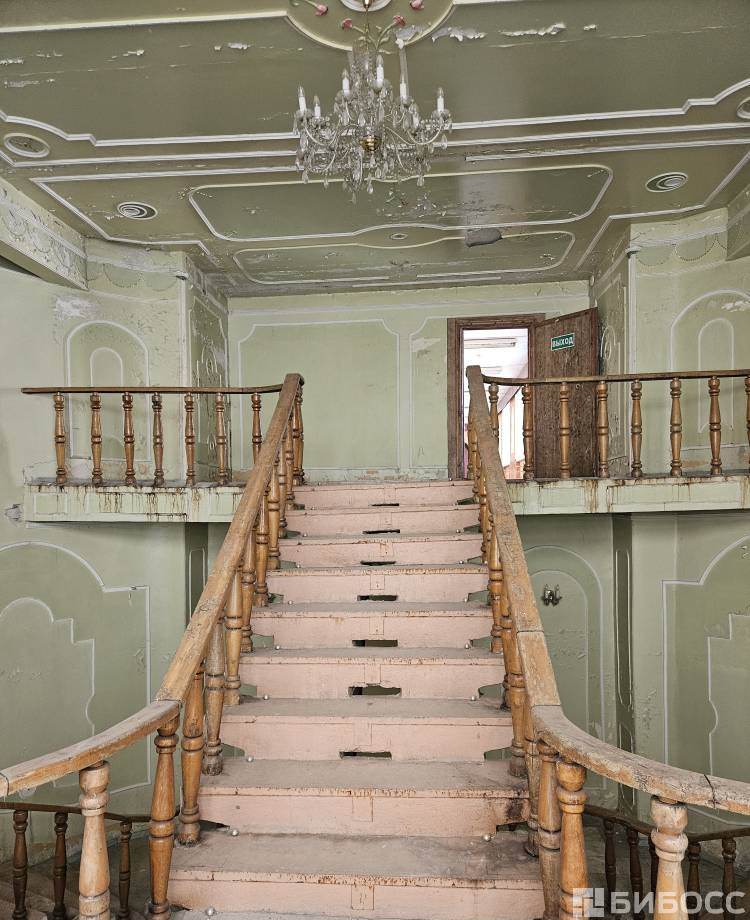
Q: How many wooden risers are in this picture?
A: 9